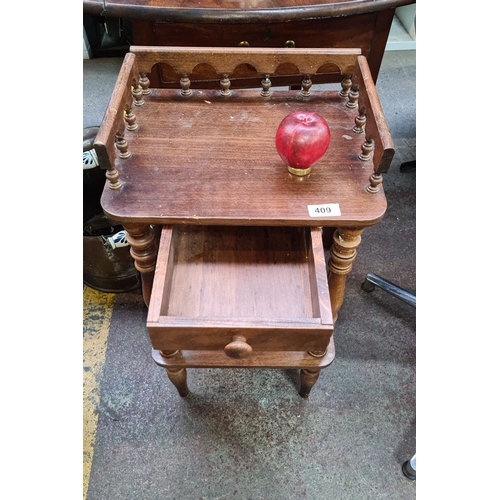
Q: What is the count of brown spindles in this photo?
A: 14